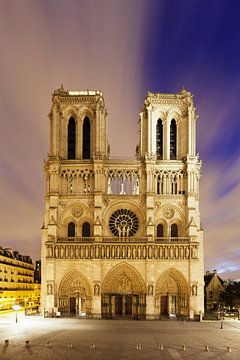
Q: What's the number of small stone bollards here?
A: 10